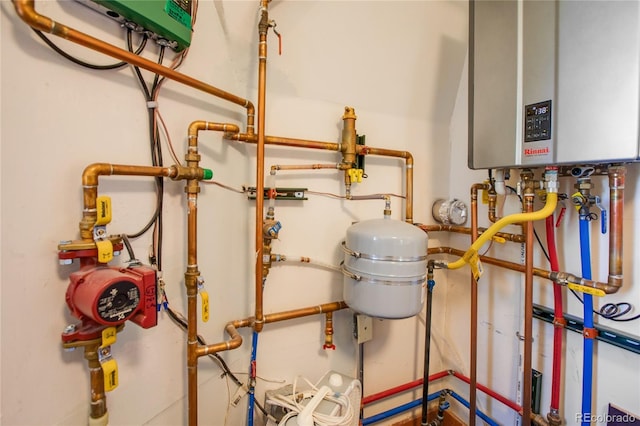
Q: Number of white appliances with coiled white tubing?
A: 1